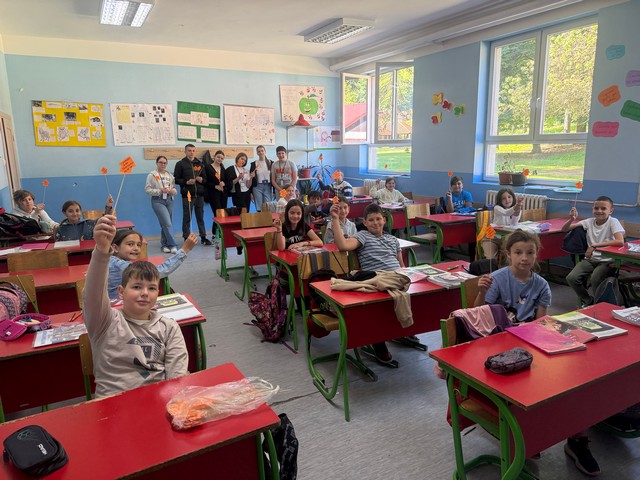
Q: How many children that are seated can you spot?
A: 15